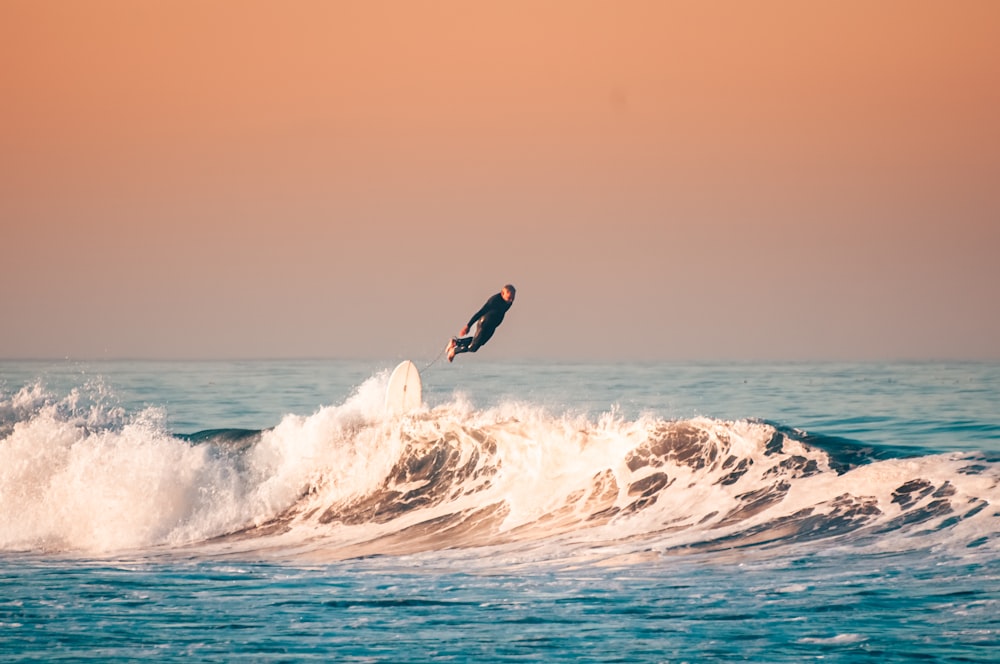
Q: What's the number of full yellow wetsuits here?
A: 0